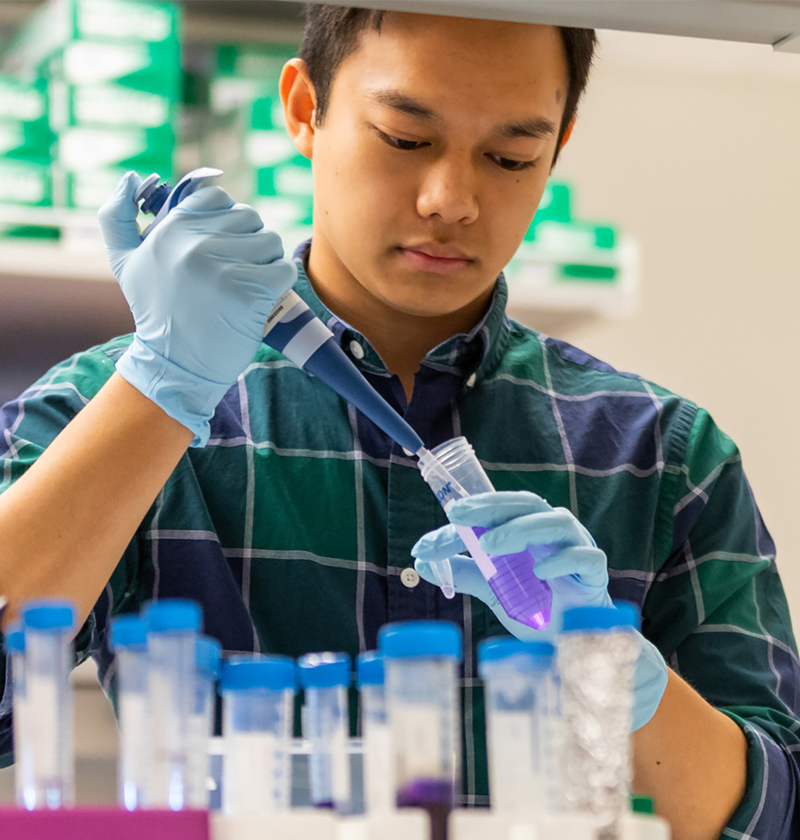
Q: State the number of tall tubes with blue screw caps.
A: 11